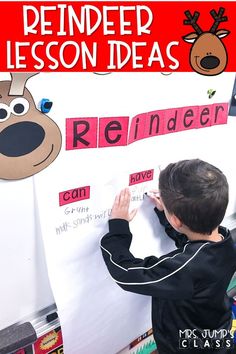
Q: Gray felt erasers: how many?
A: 1